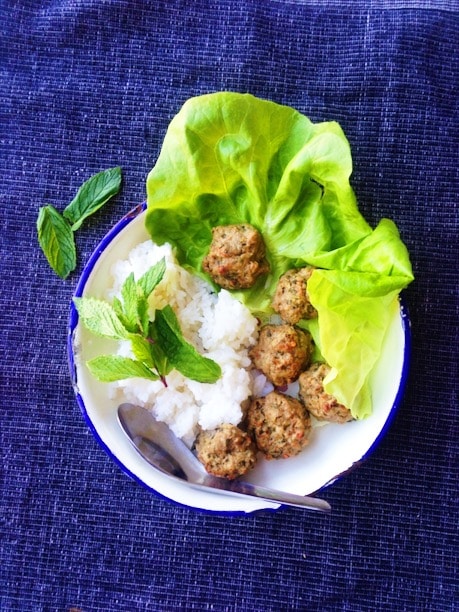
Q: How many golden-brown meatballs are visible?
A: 6